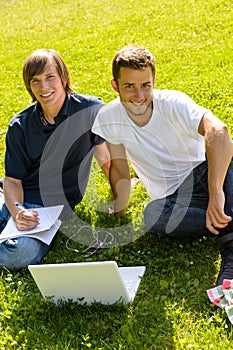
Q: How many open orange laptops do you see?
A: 0